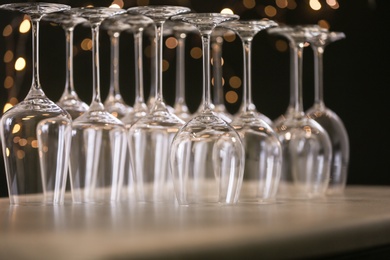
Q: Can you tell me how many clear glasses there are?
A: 14